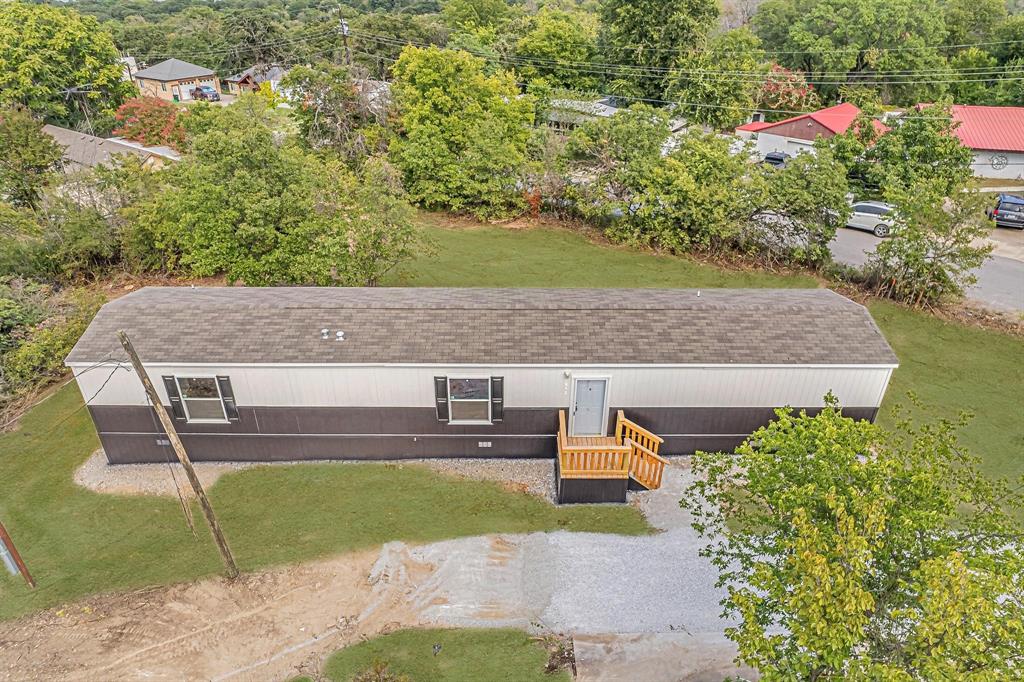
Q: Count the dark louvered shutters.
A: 4